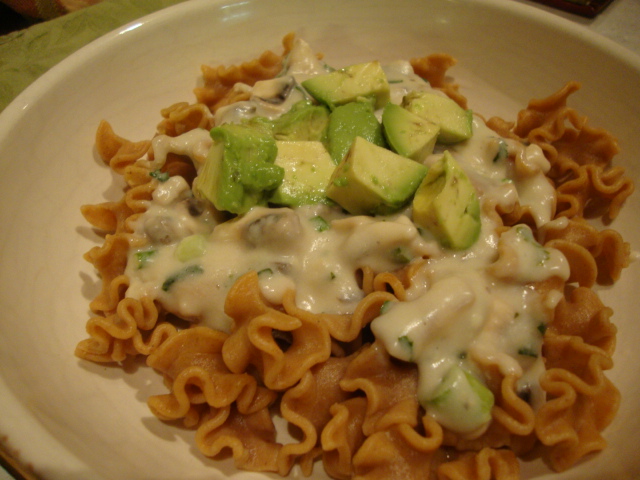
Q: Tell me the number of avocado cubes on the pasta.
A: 9